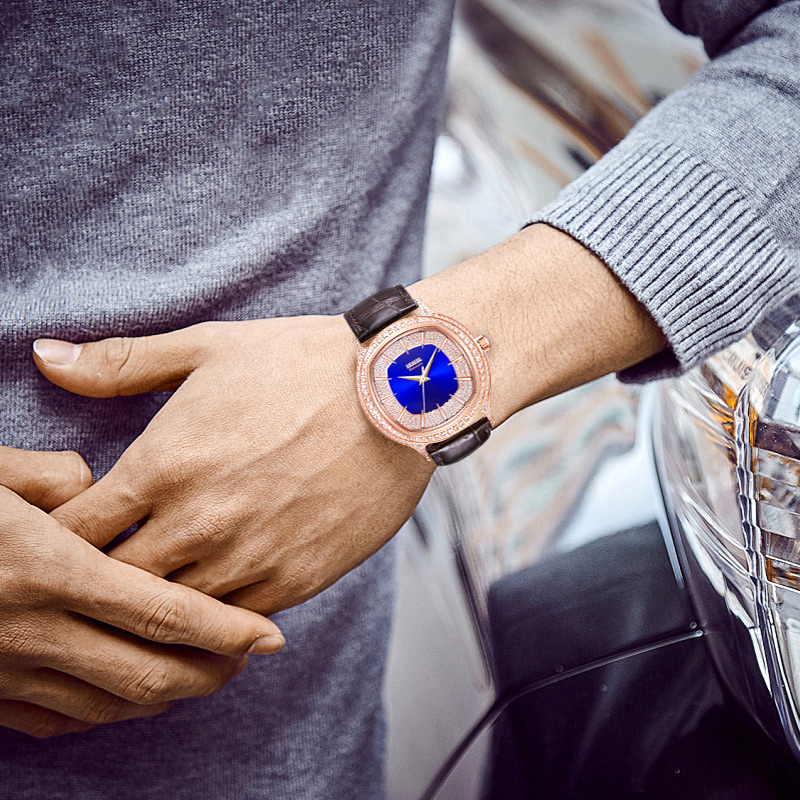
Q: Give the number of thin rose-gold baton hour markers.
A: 12